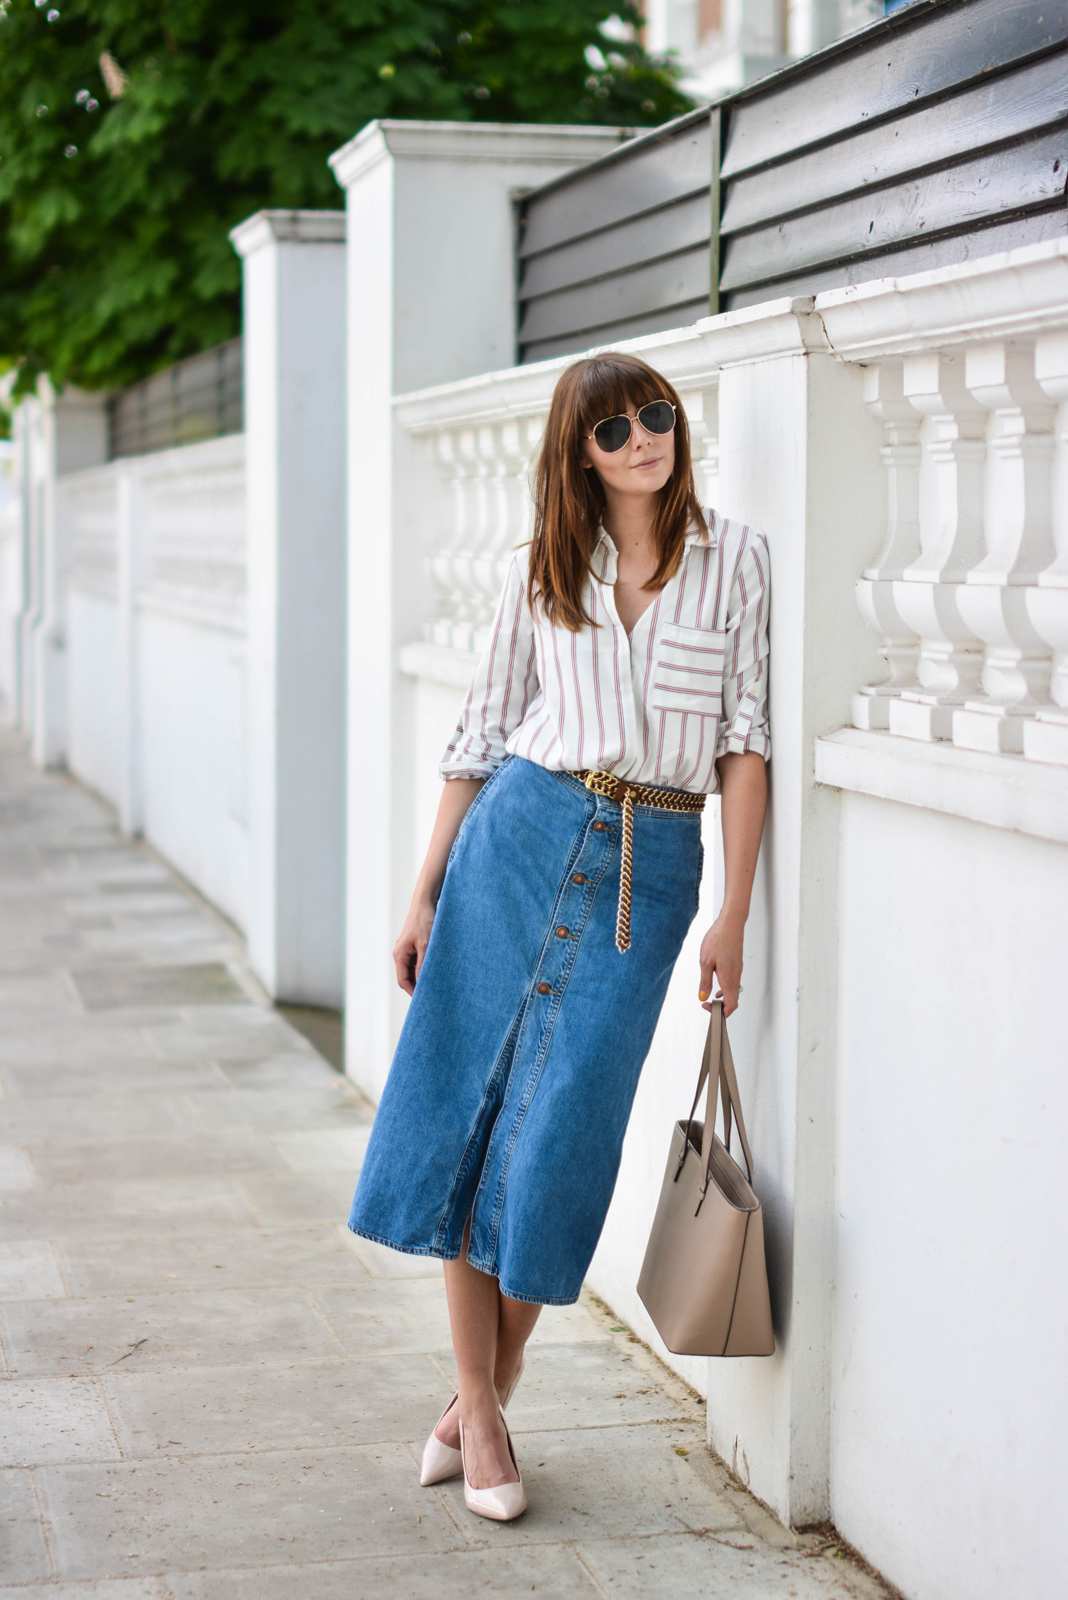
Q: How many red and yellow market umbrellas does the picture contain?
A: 0